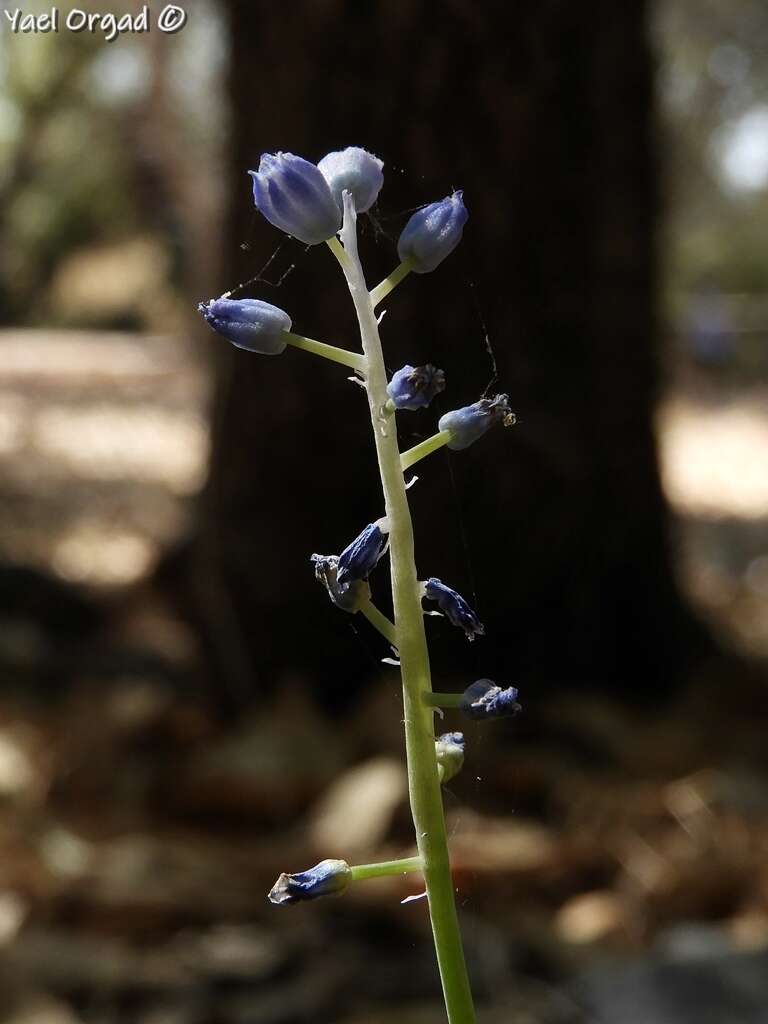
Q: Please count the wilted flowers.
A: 8